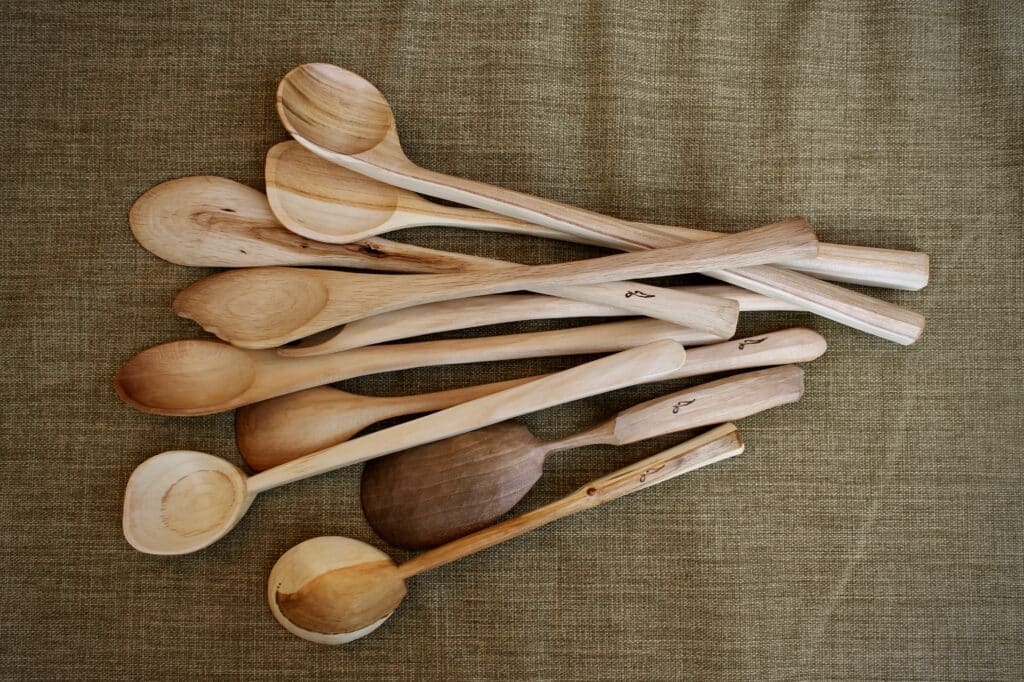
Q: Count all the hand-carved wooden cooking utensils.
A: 10